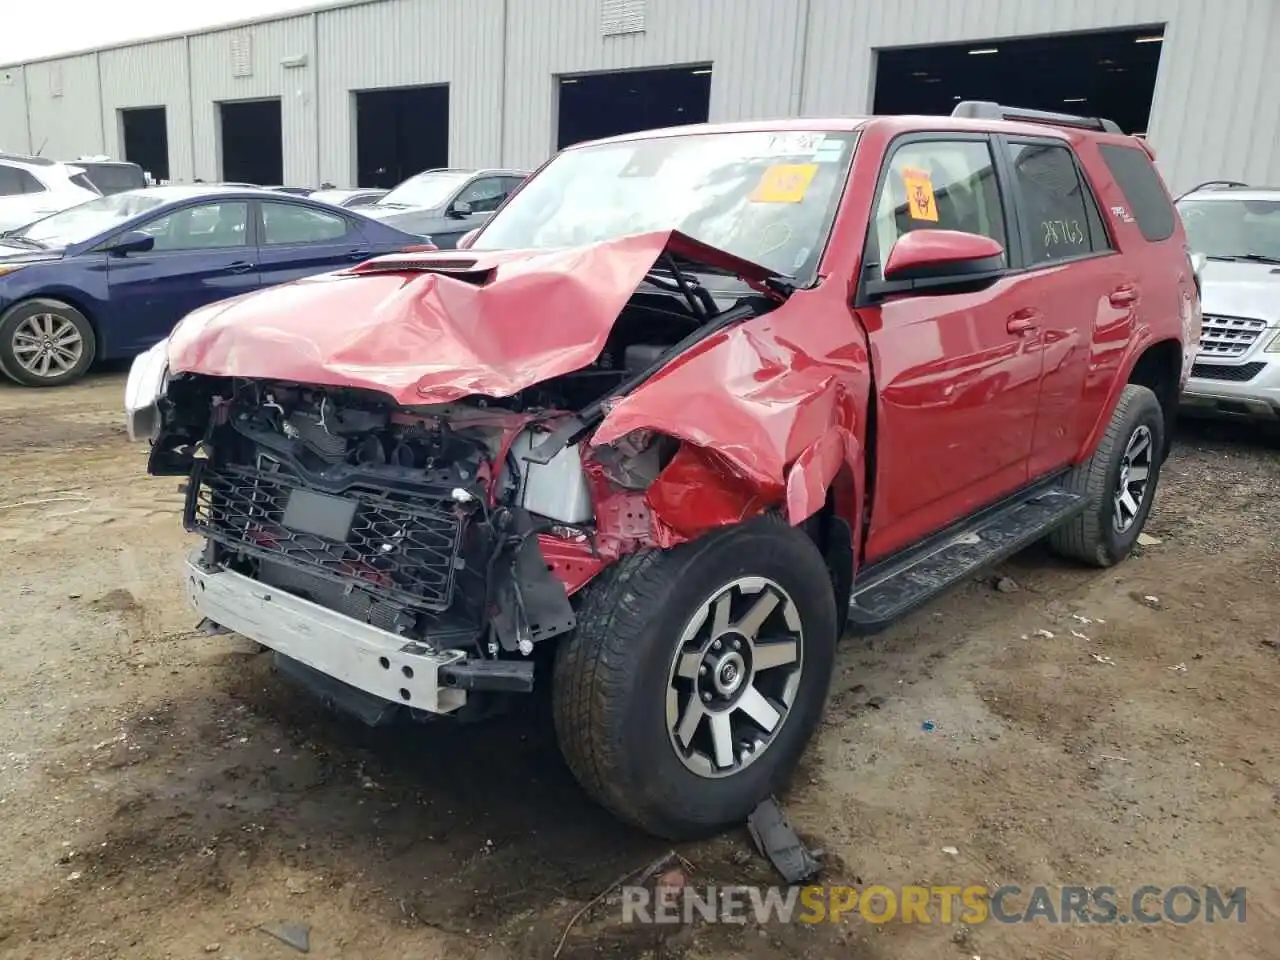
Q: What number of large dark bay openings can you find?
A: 5